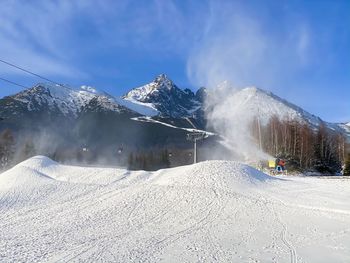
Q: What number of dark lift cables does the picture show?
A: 2